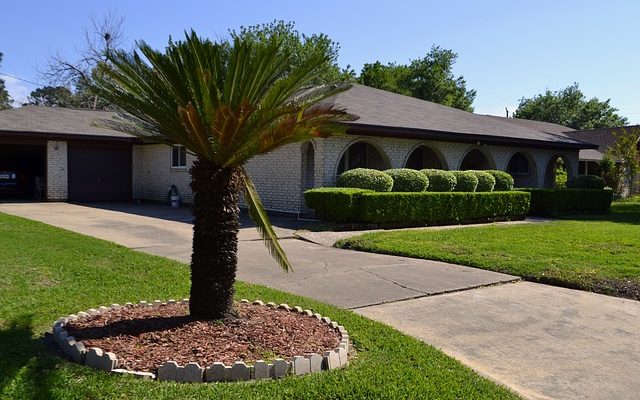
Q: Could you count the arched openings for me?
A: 6